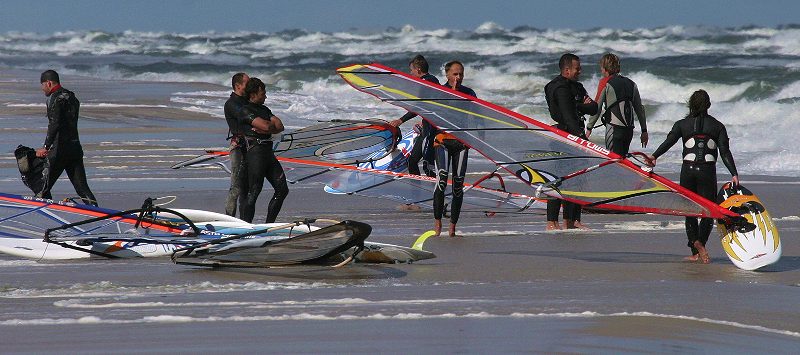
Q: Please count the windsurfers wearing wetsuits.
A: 8